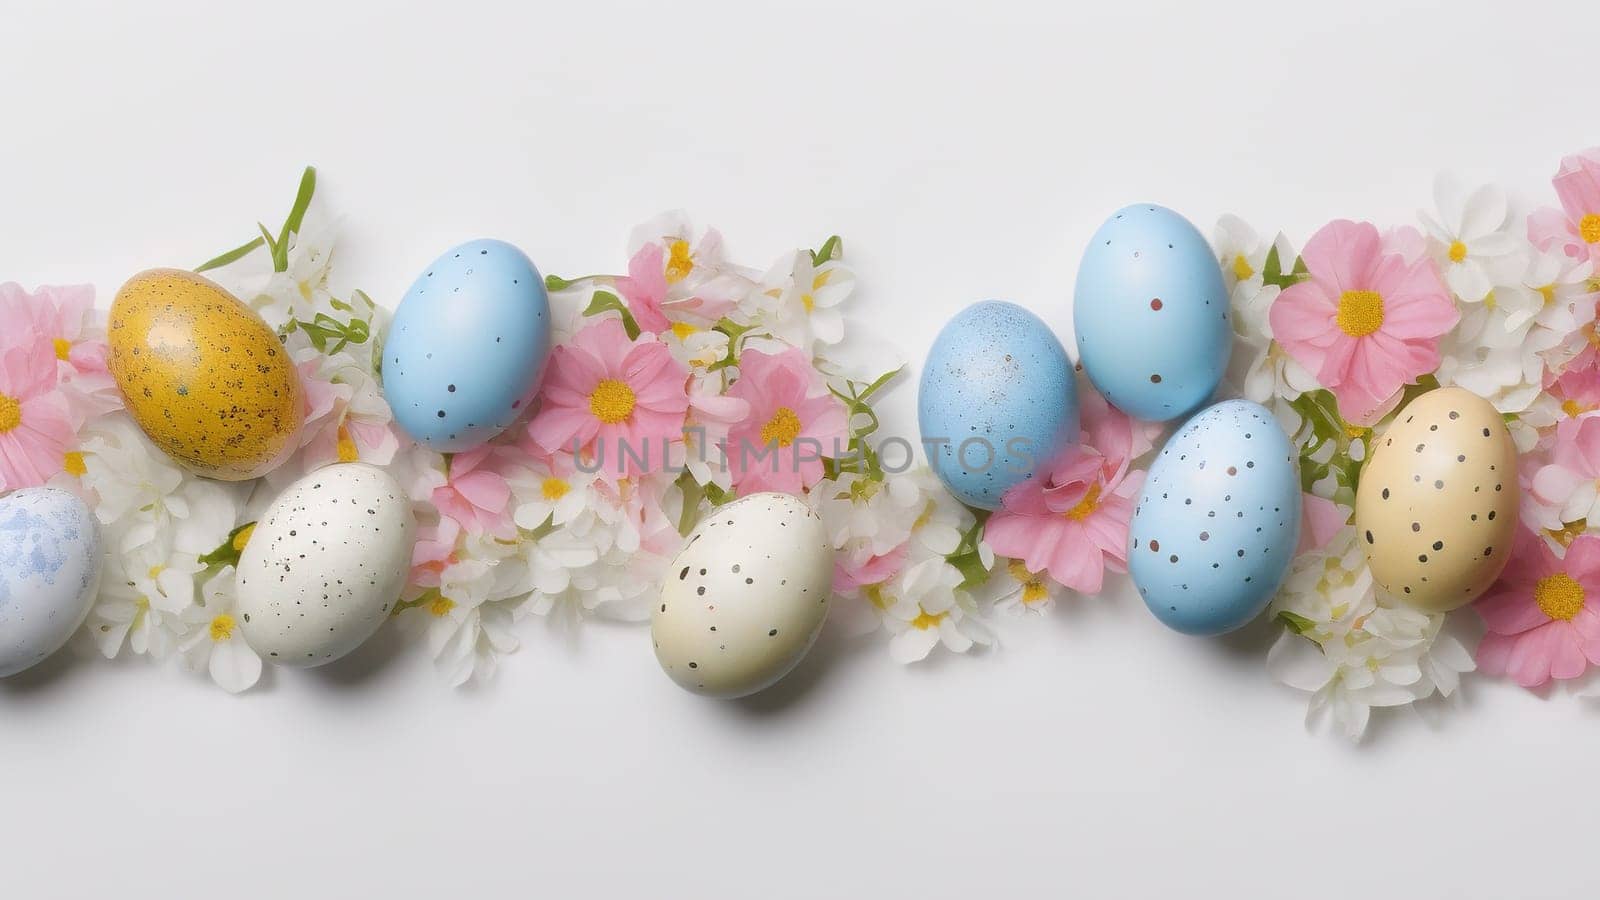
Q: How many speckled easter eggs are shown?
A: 9